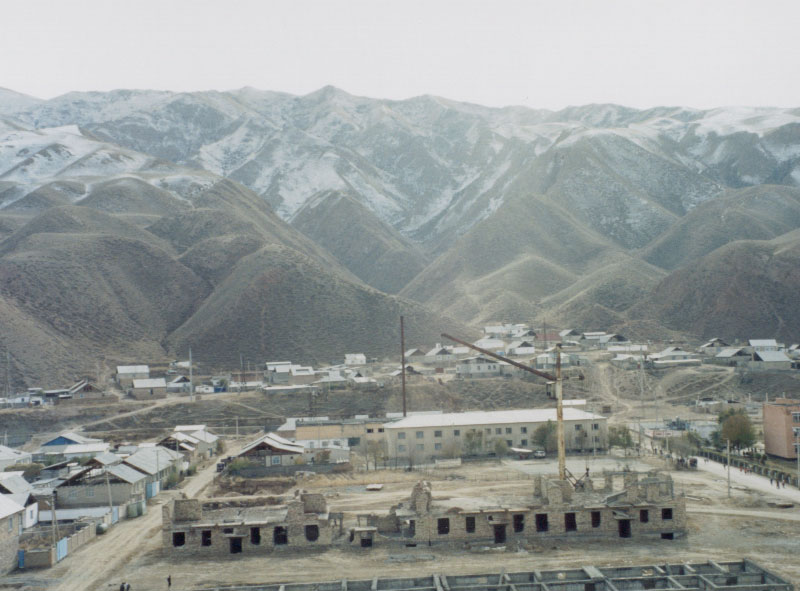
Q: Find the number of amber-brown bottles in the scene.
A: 0